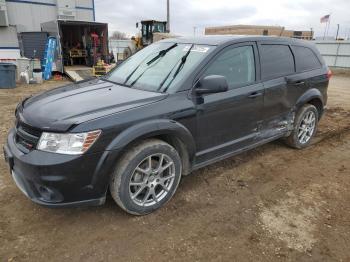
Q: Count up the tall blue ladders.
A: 1